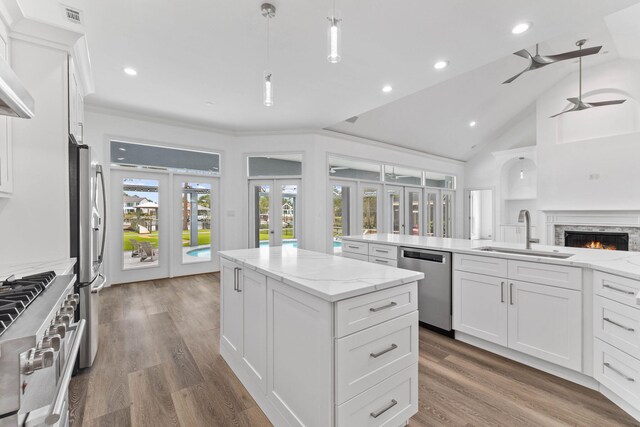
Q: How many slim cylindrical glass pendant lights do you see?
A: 2